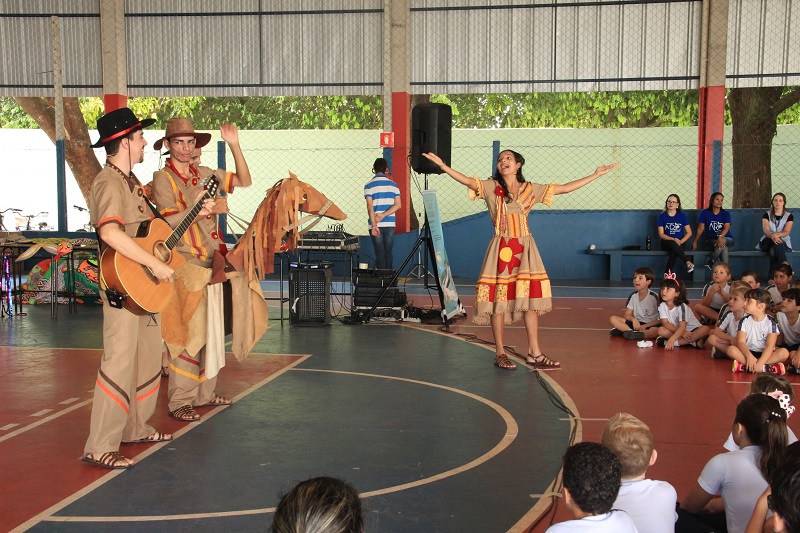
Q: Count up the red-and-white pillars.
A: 3